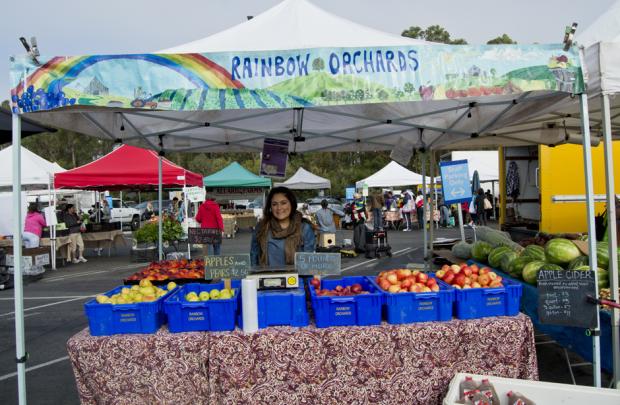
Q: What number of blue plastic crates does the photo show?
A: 6